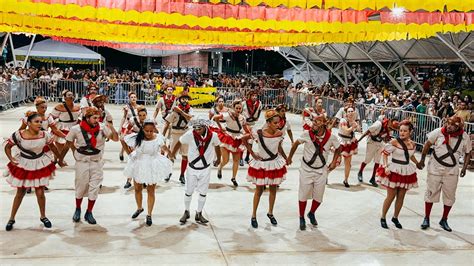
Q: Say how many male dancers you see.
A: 12